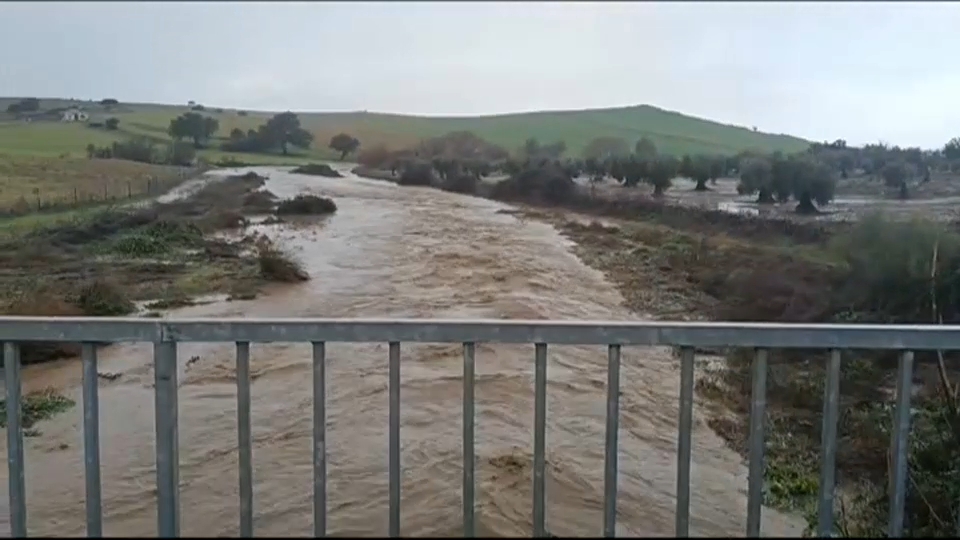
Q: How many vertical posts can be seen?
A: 13